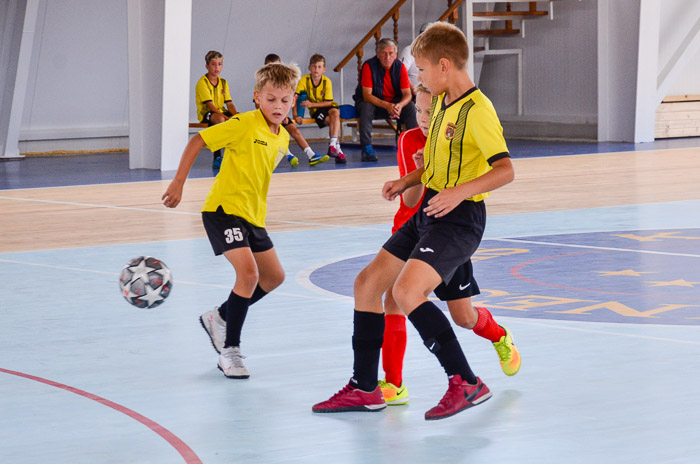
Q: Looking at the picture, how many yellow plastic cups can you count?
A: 0